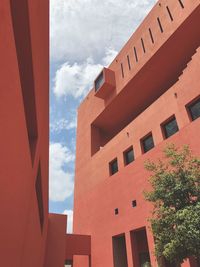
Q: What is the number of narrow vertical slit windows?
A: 8